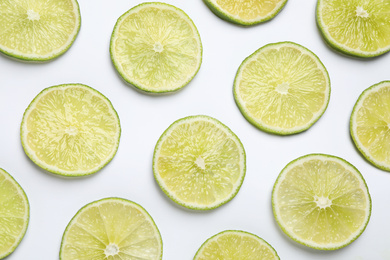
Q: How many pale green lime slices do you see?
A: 12